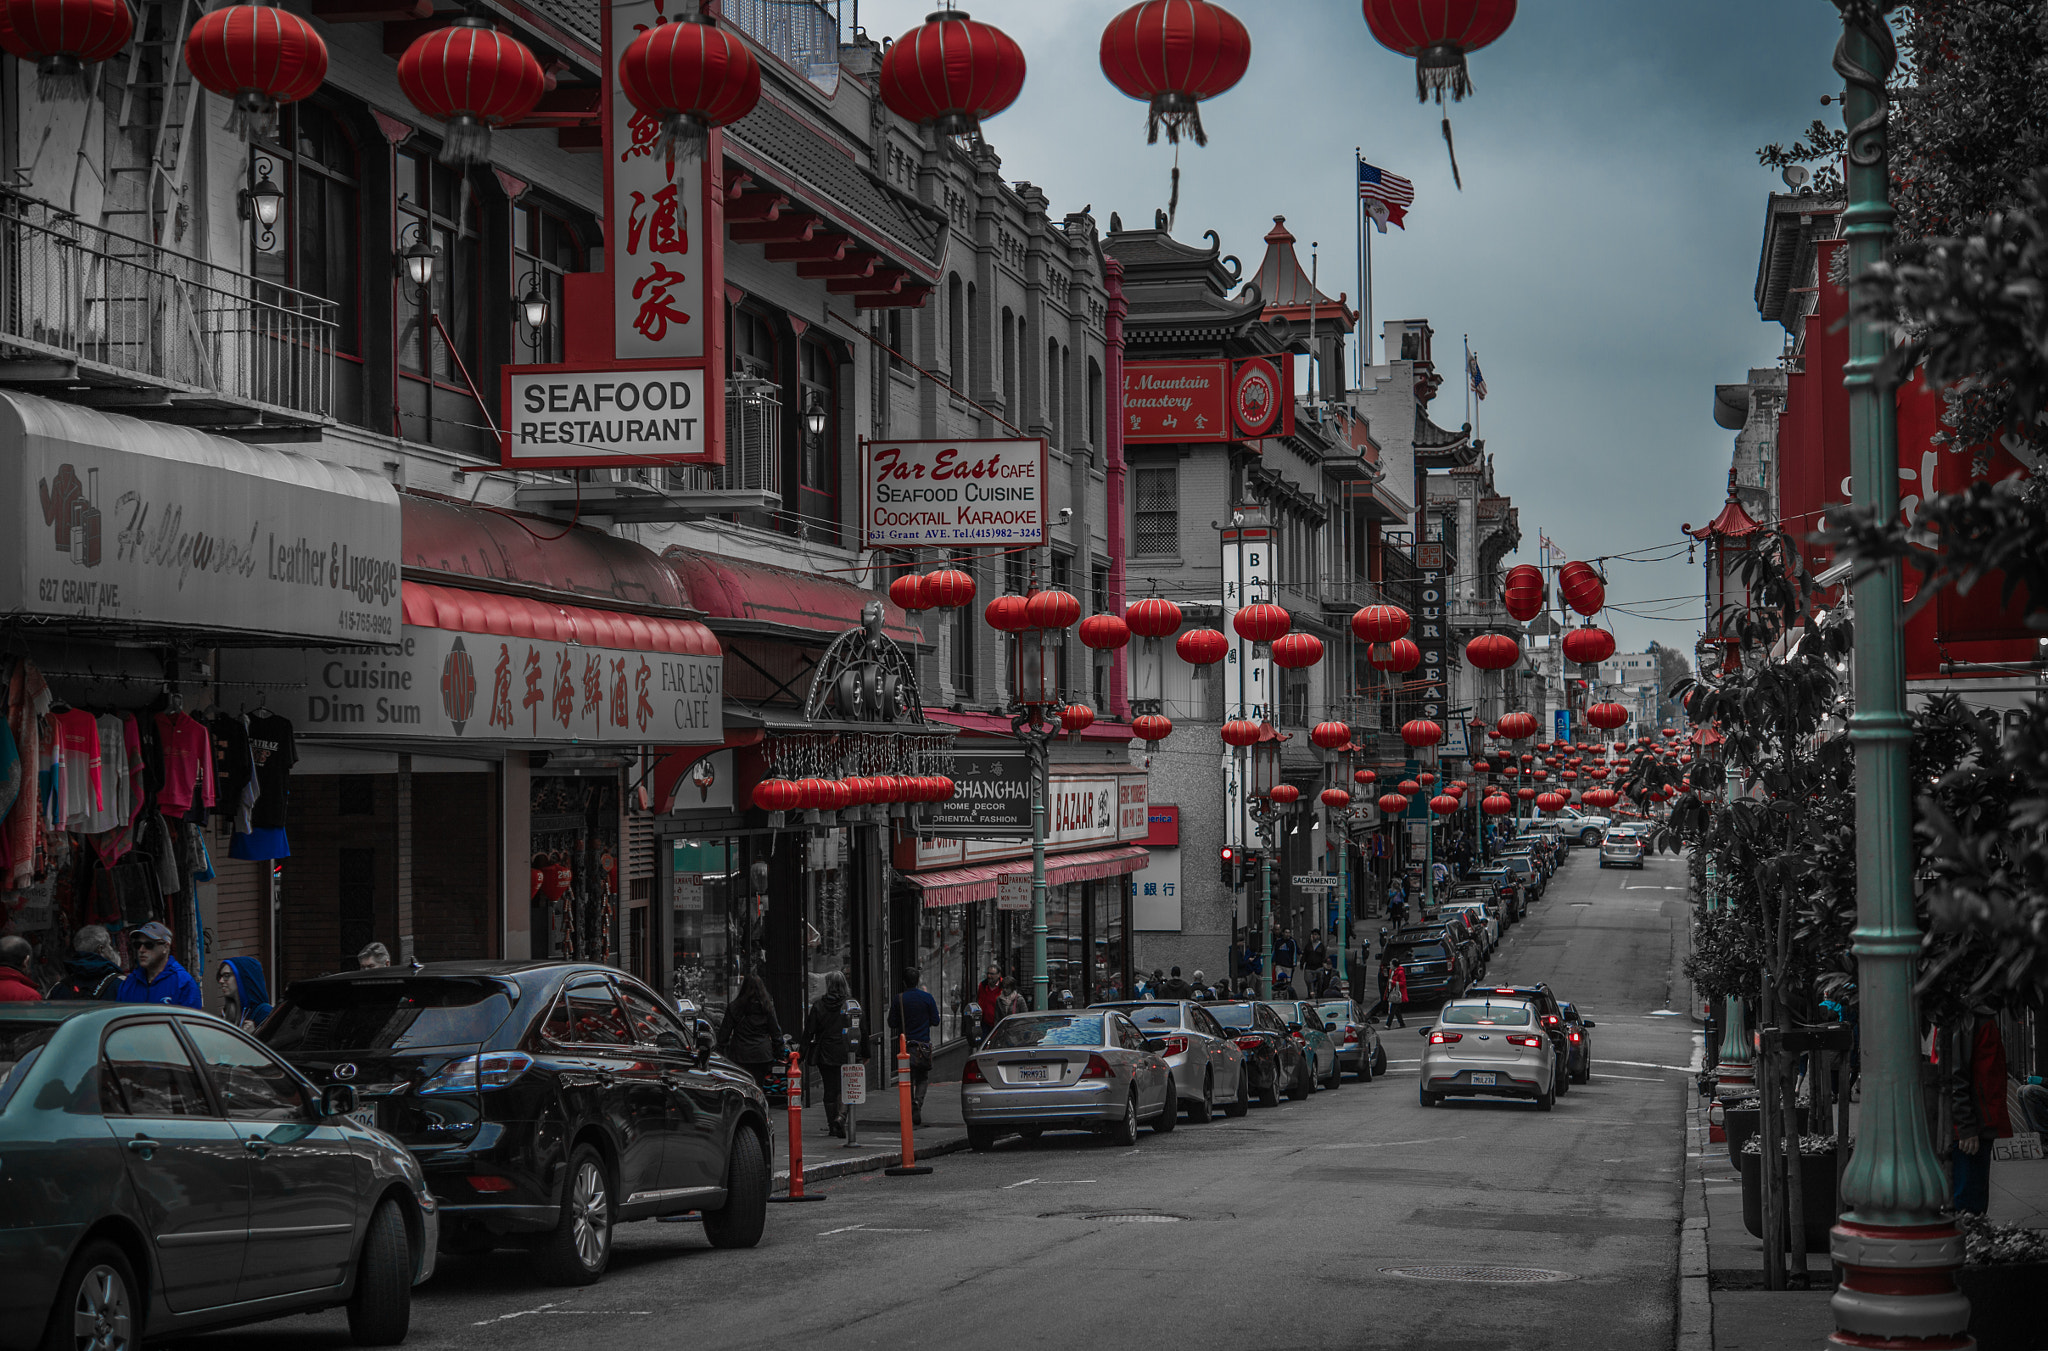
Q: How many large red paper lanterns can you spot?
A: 7